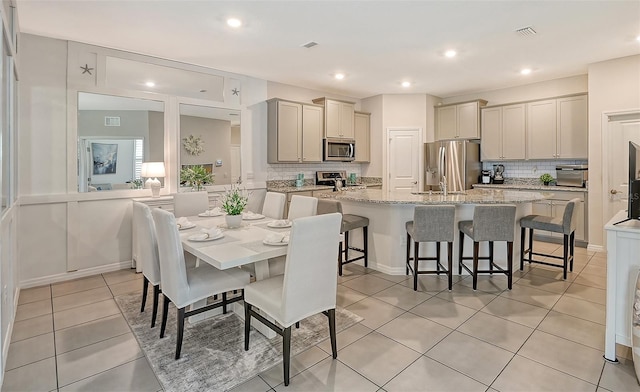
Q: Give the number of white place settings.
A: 6